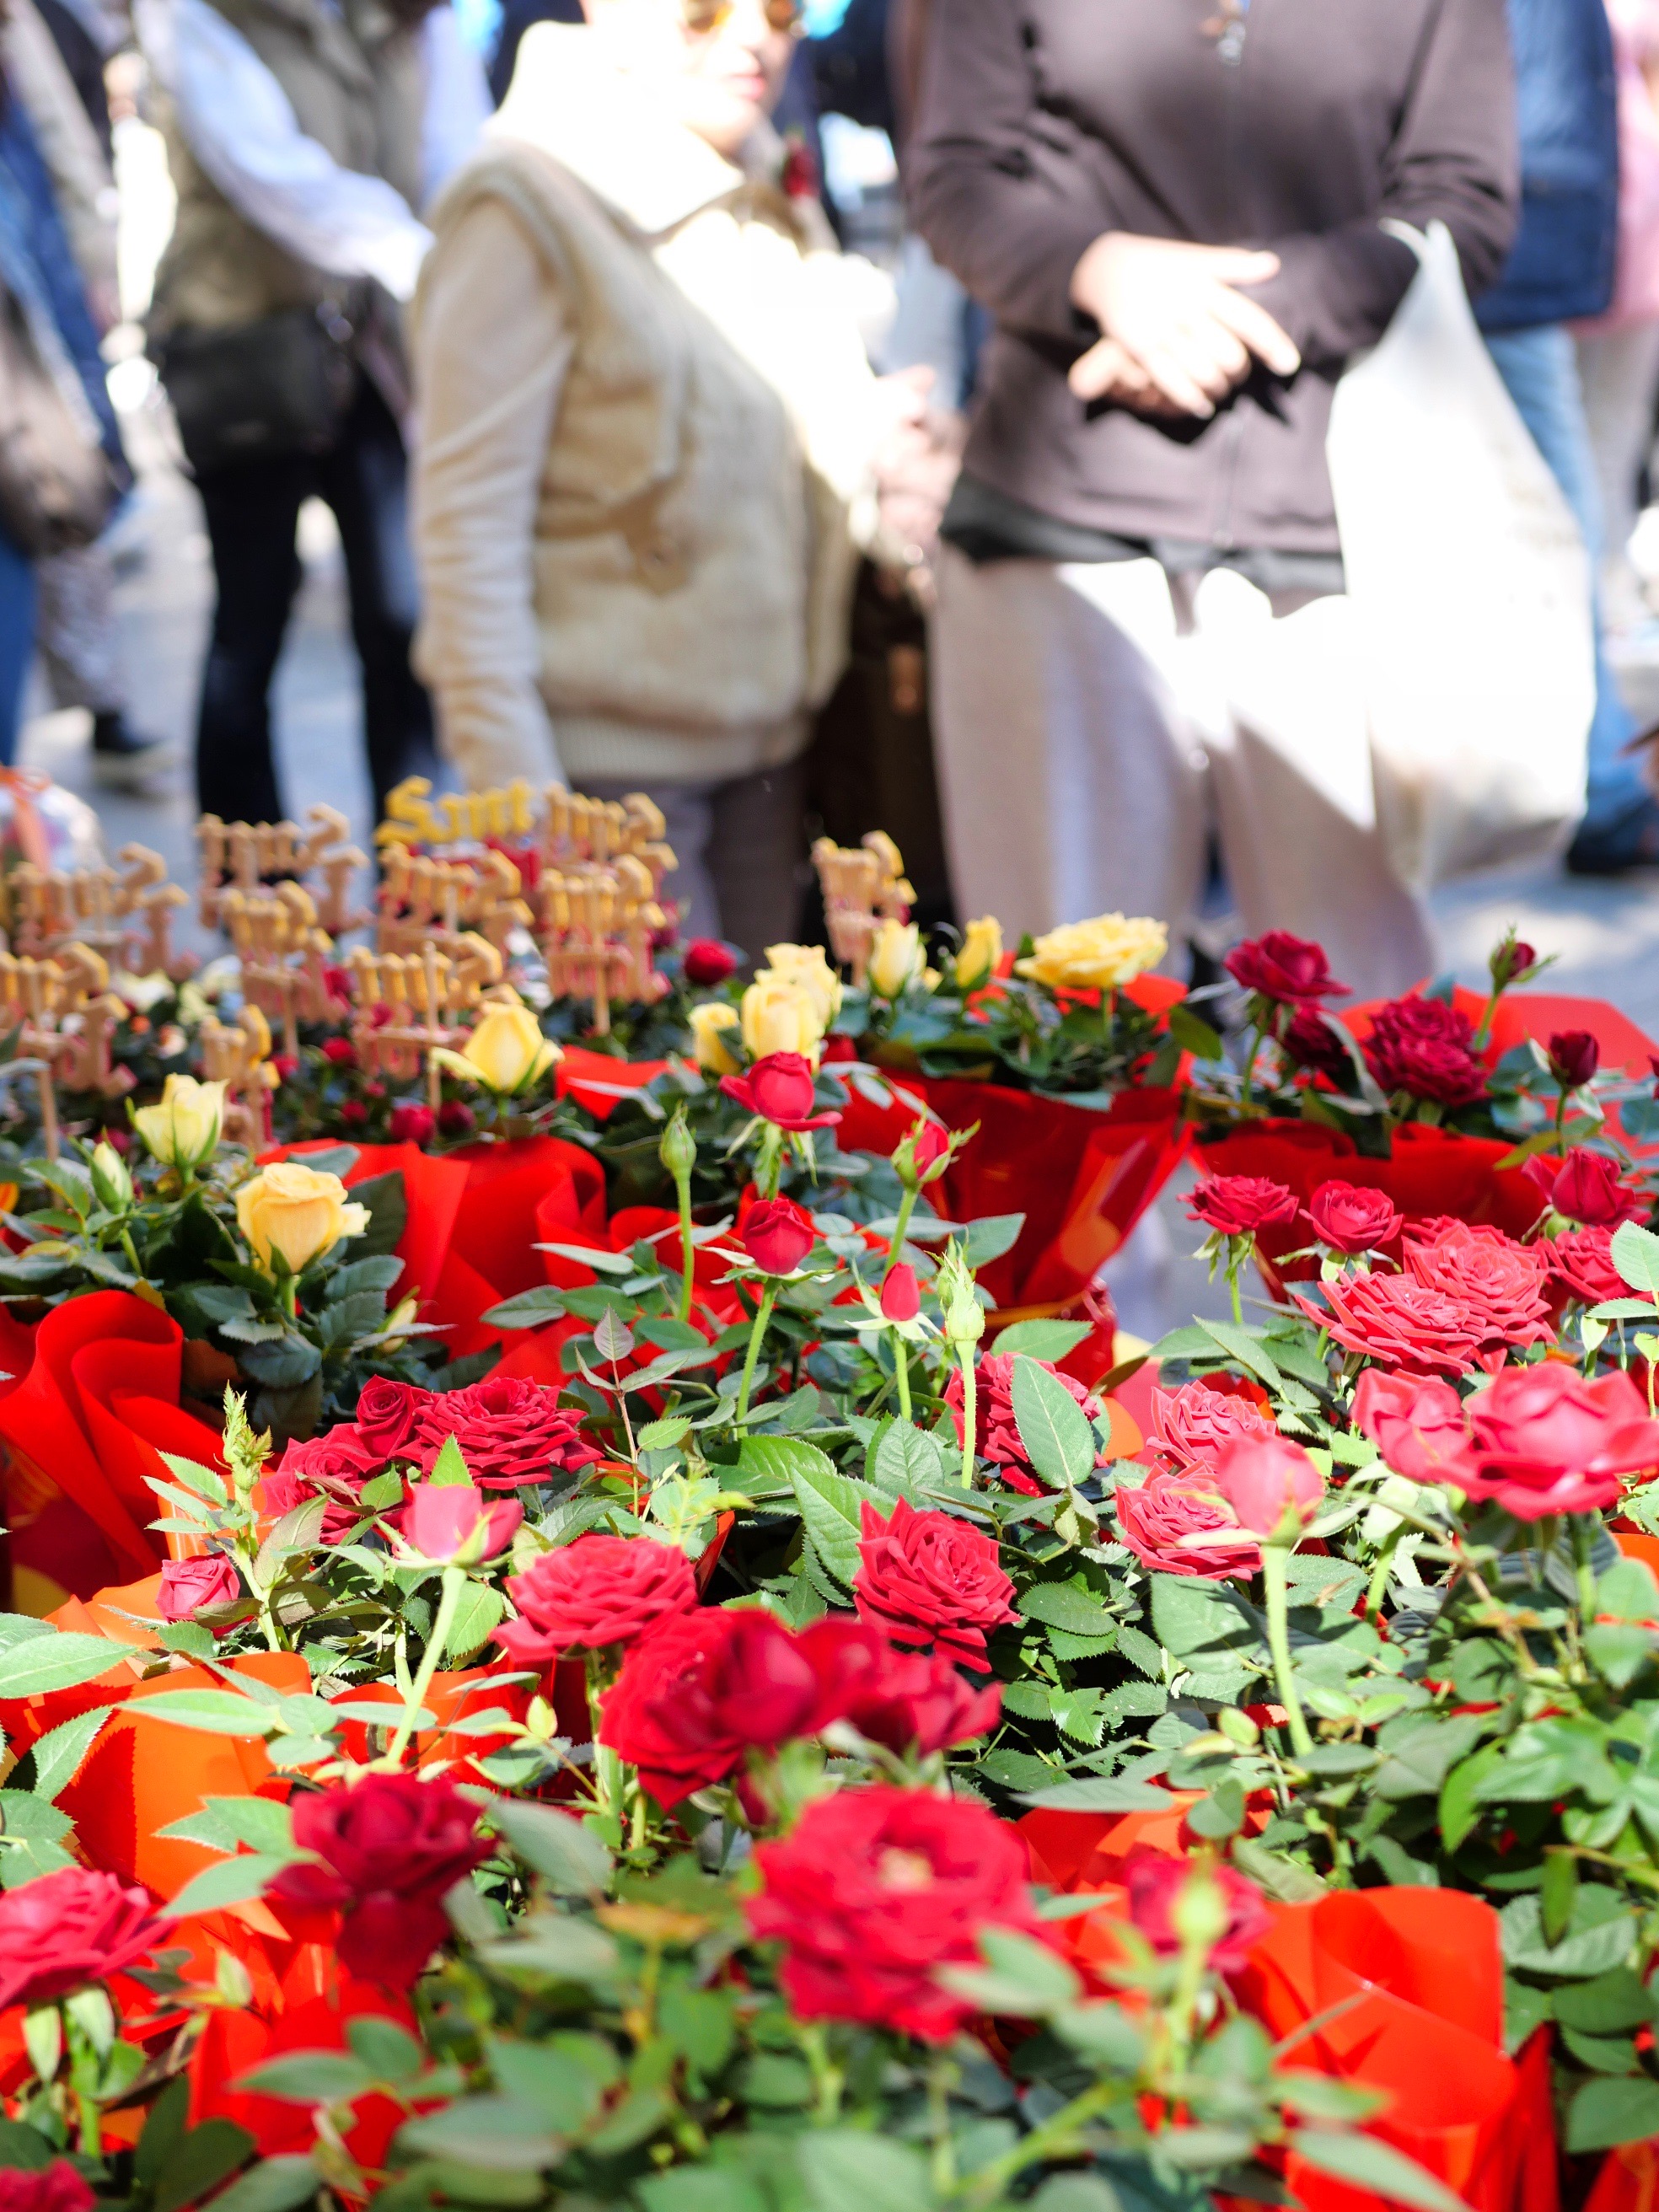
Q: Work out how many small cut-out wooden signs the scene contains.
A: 11